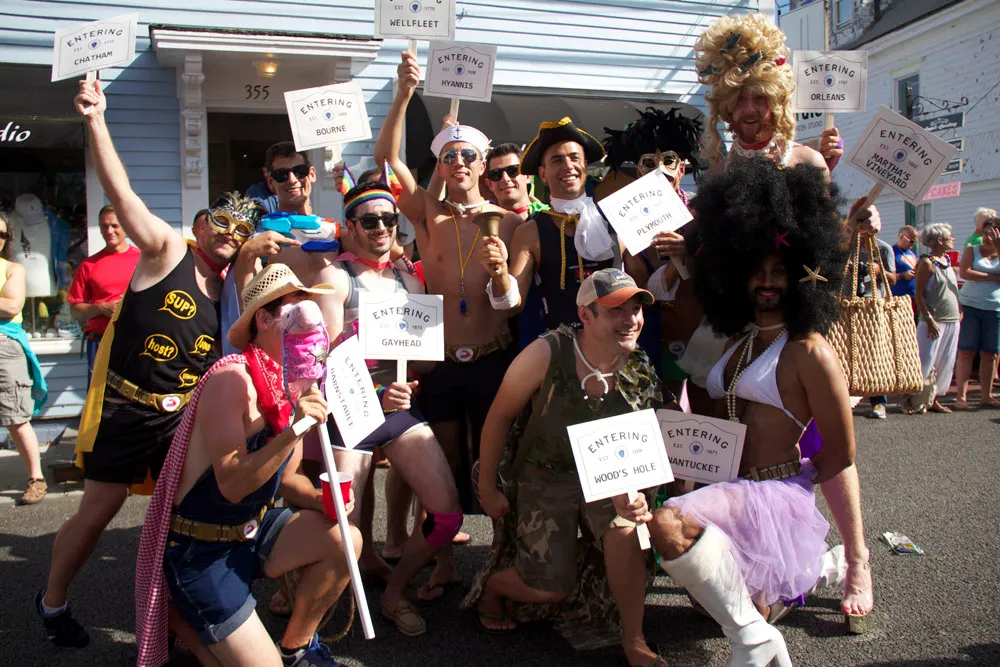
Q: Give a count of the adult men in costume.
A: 11